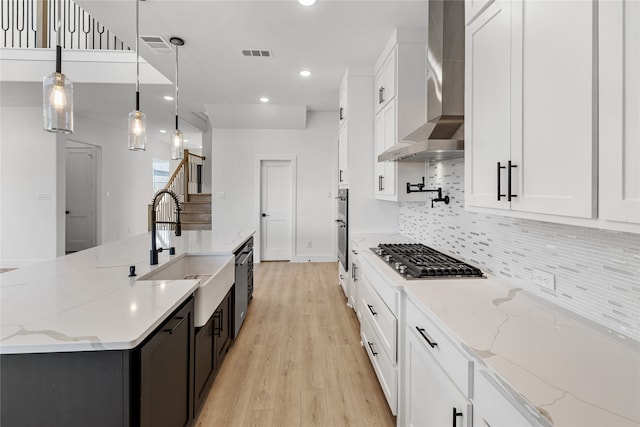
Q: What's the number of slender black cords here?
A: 3